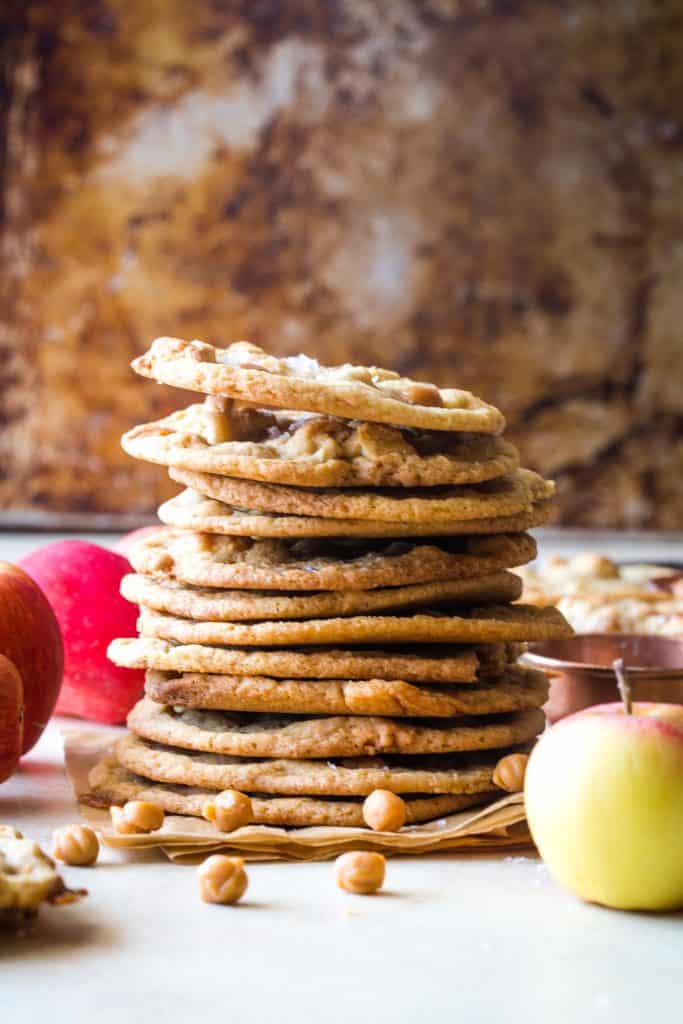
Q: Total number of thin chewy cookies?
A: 12